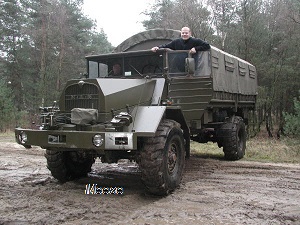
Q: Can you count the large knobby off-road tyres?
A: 3